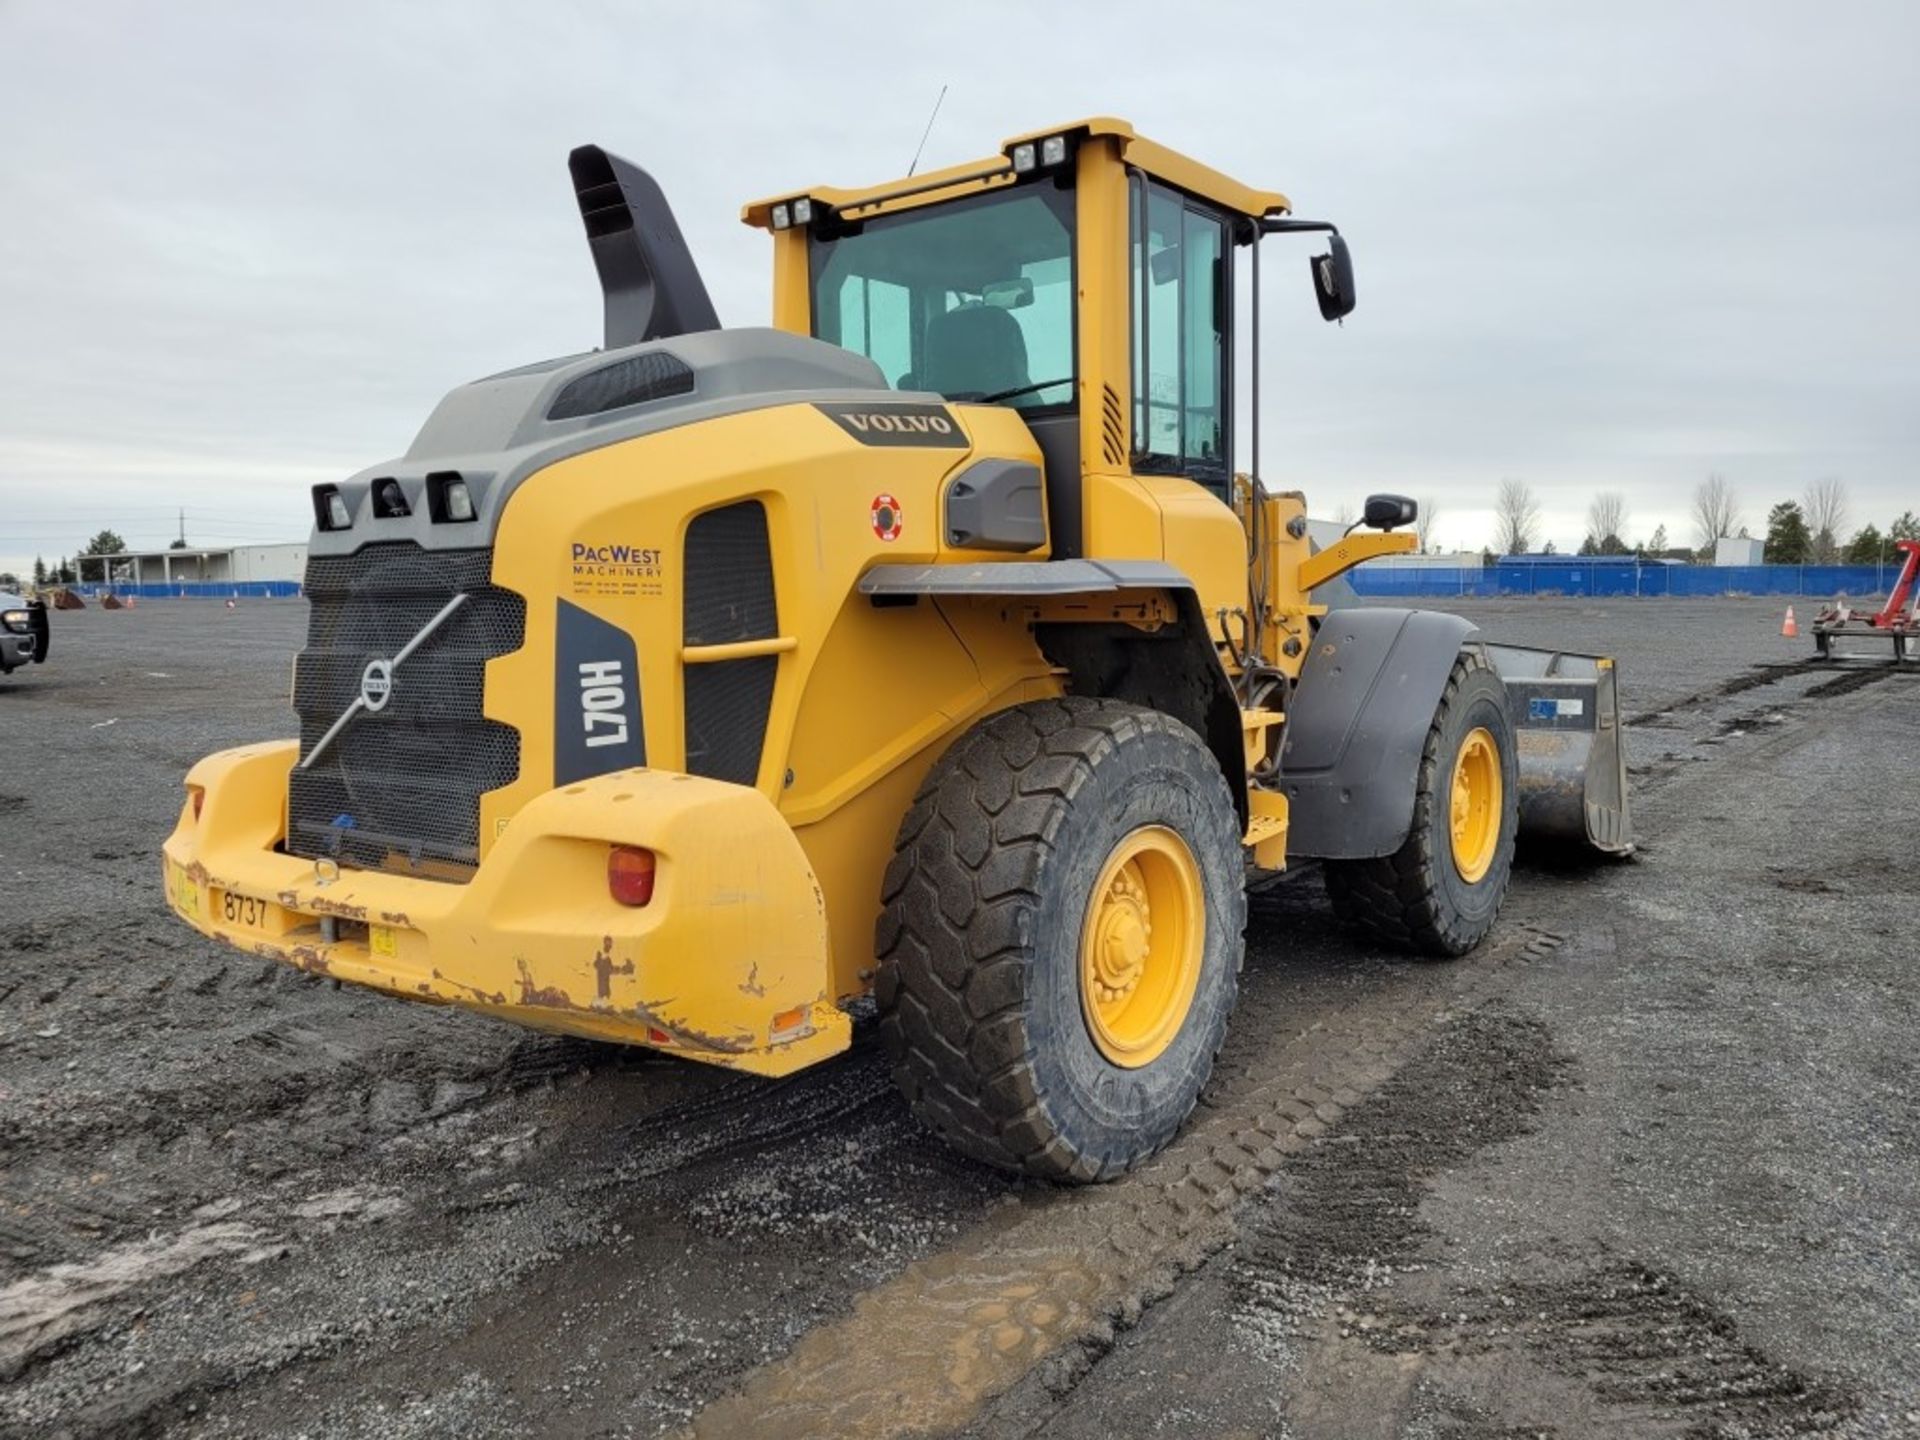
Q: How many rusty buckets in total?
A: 2